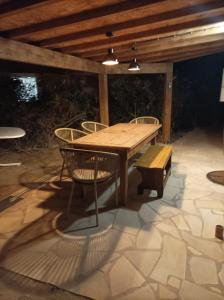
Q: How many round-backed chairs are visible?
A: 4